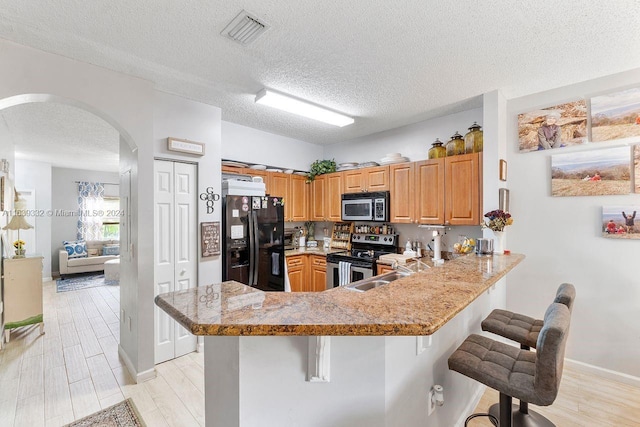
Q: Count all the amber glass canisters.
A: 3